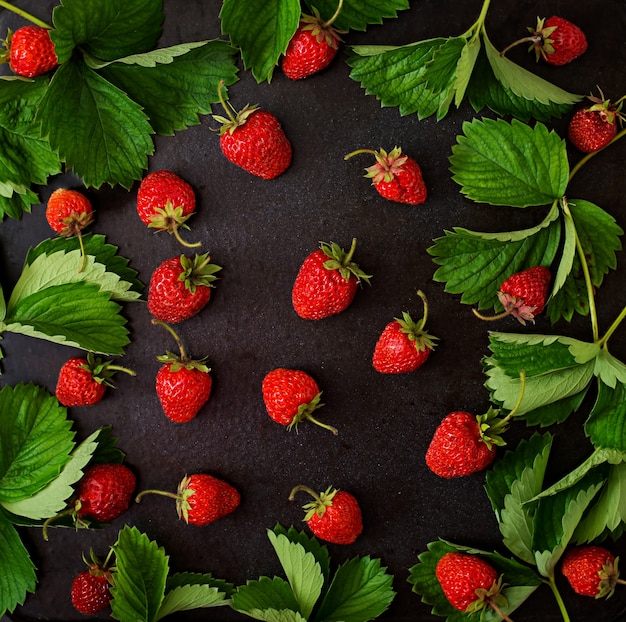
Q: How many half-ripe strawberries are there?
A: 1